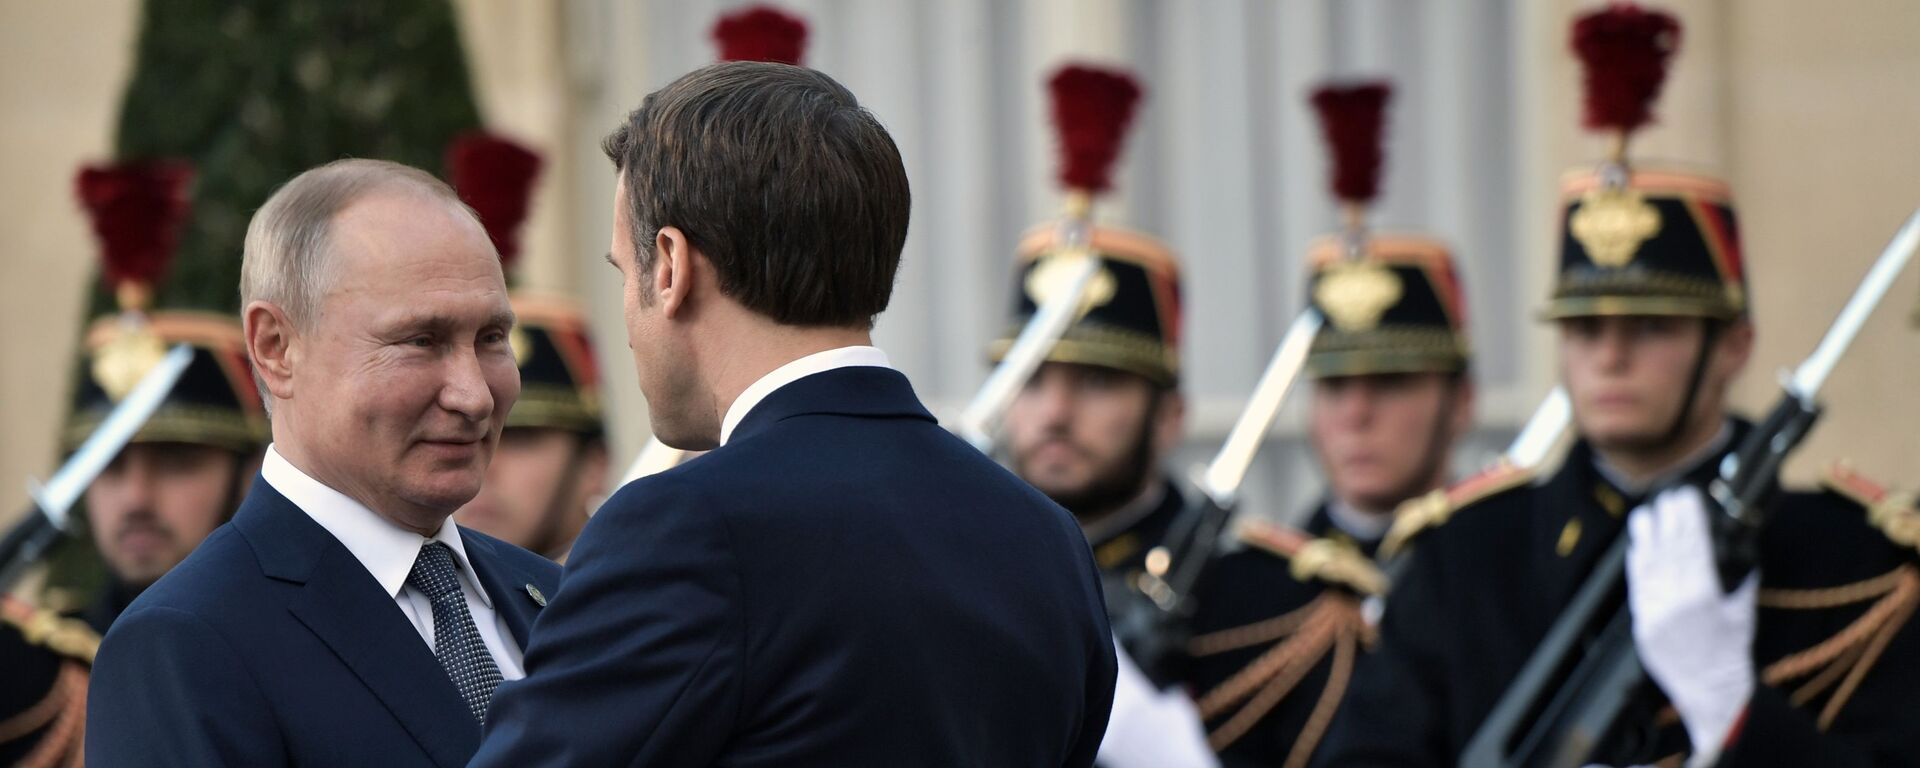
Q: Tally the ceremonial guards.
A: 6